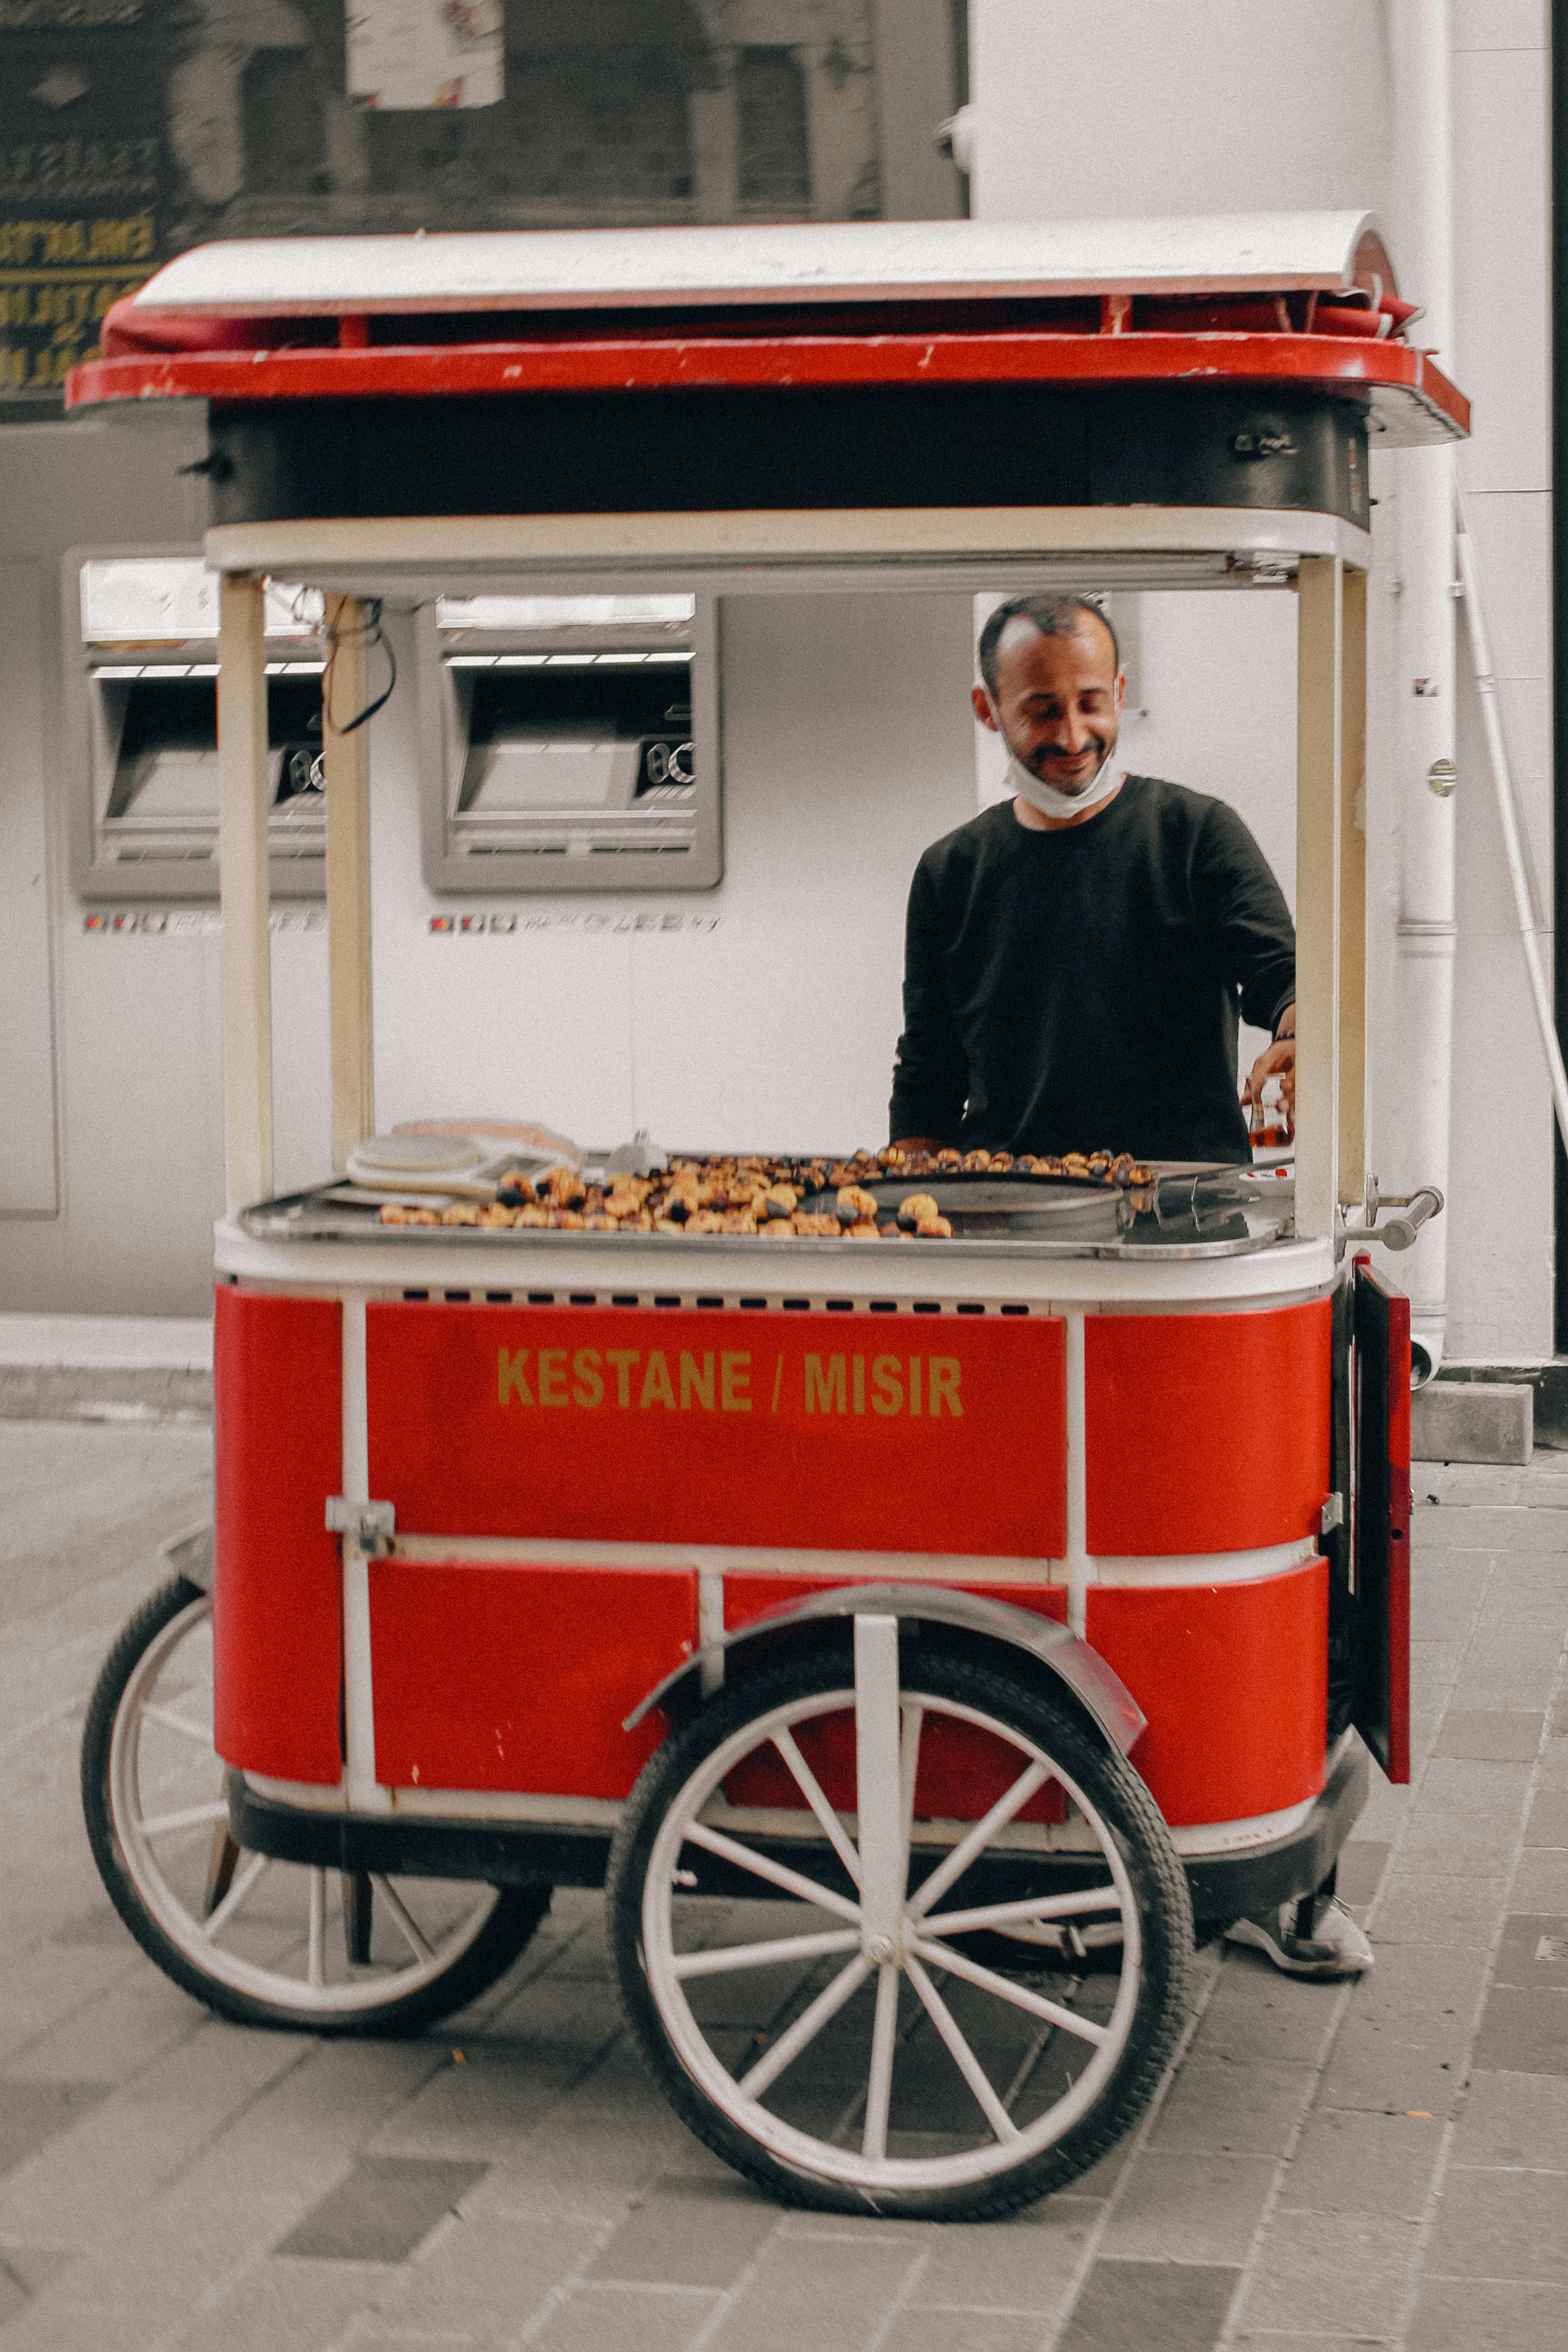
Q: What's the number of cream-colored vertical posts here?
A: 4